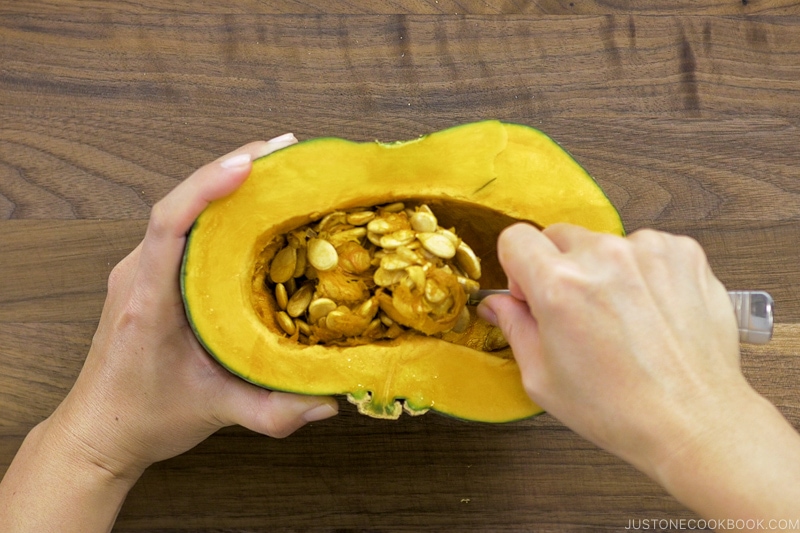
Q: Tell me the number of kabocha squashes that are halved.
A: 1